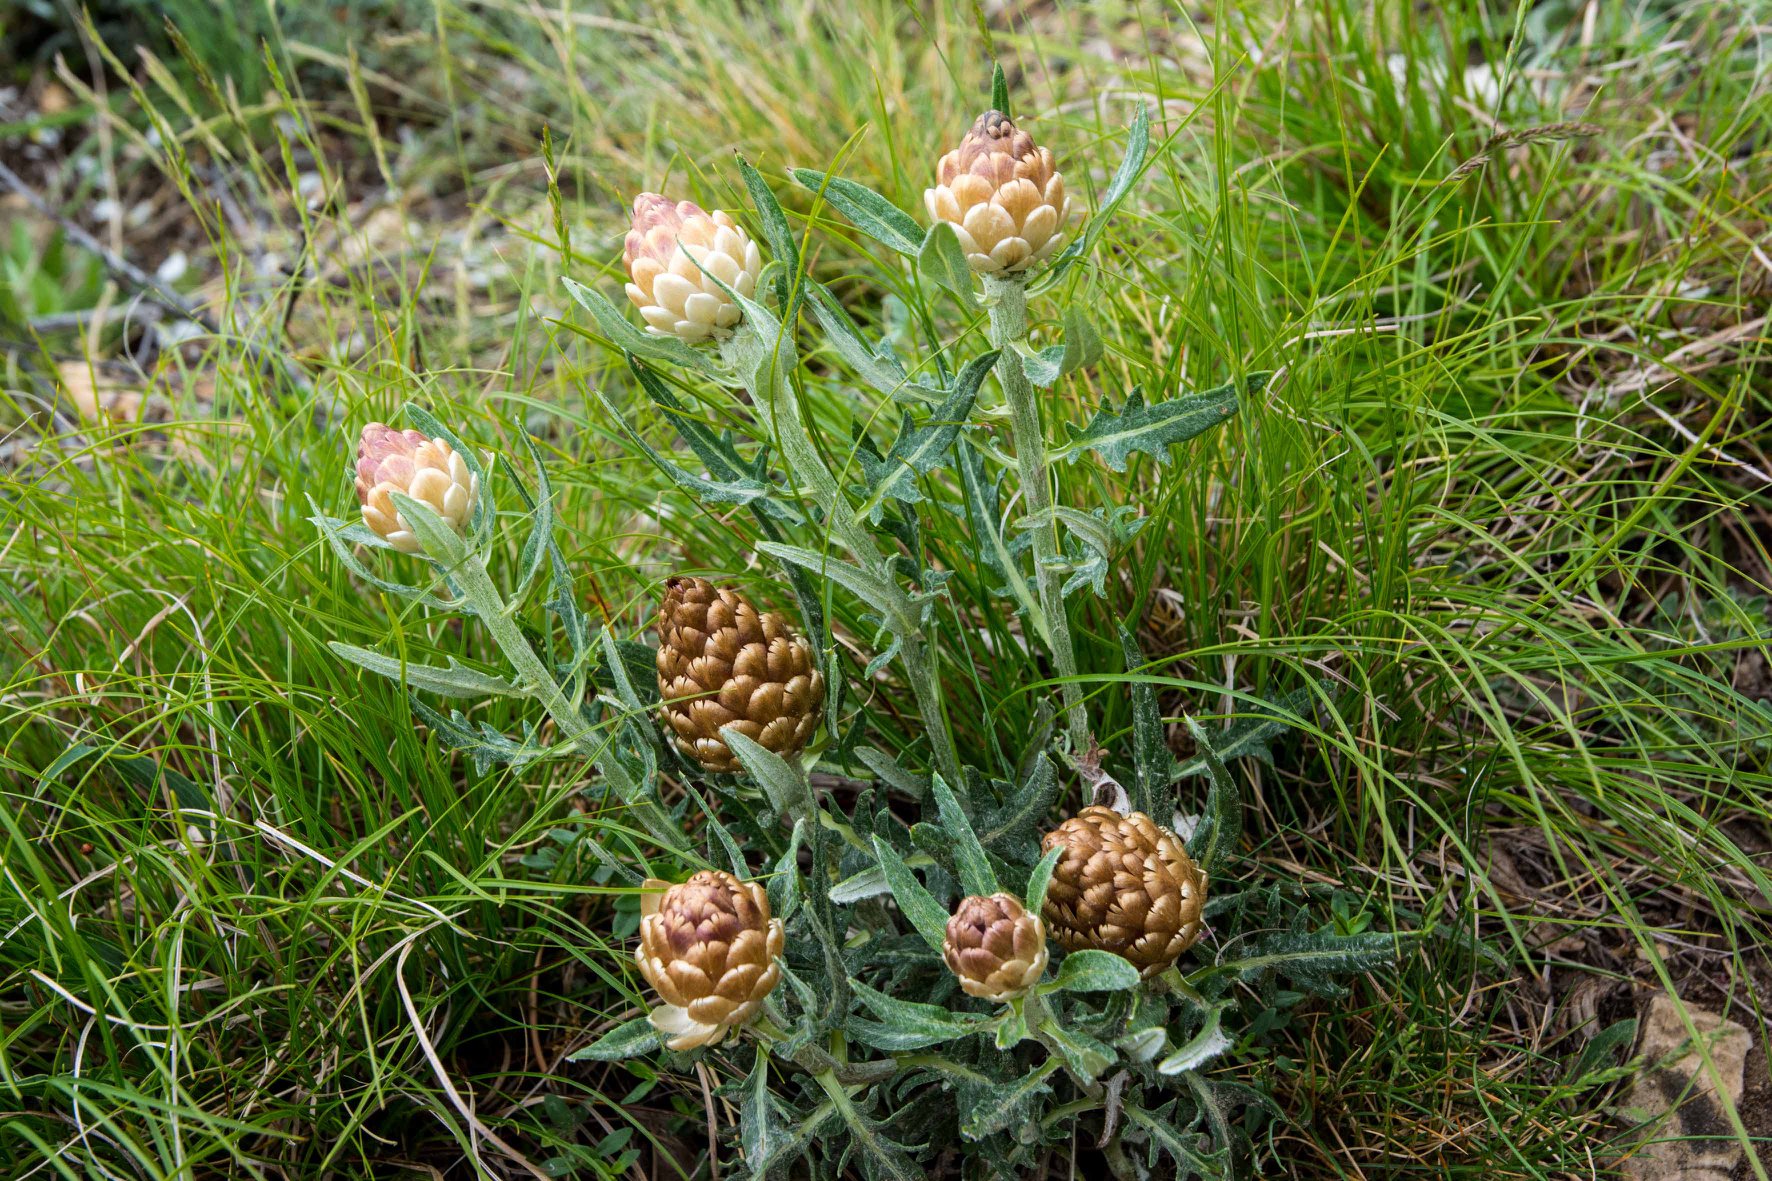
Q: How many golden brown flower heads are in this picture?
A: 4